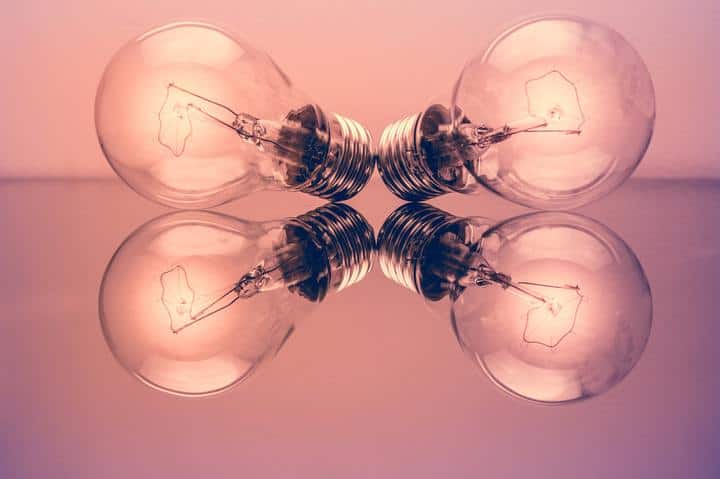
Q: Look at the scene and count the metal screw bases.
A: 2